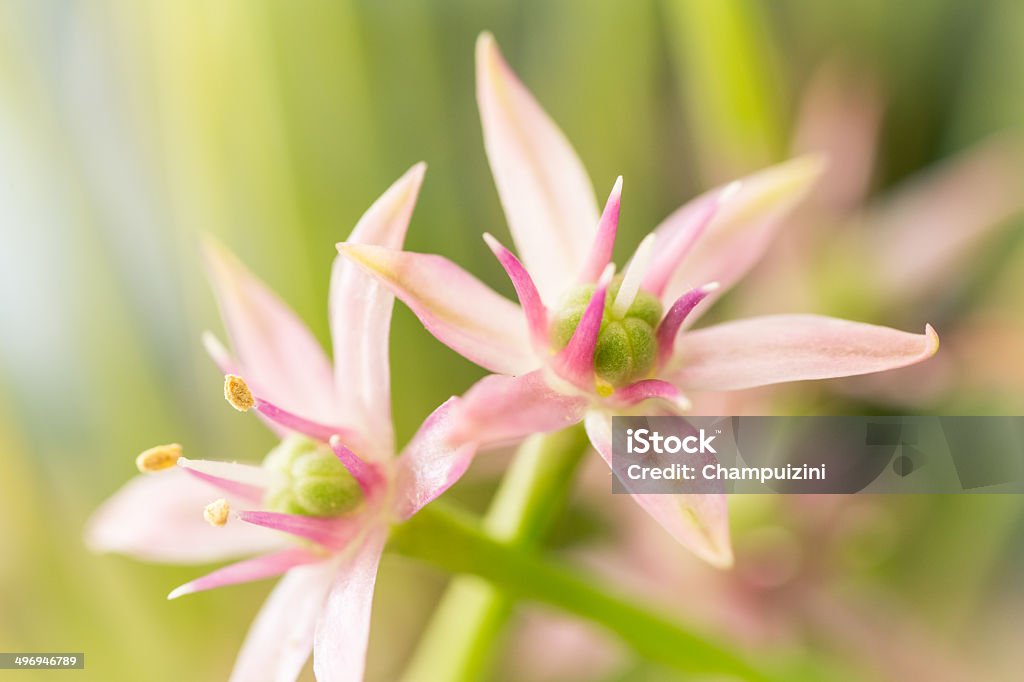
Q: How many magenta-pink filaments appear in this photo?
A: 12